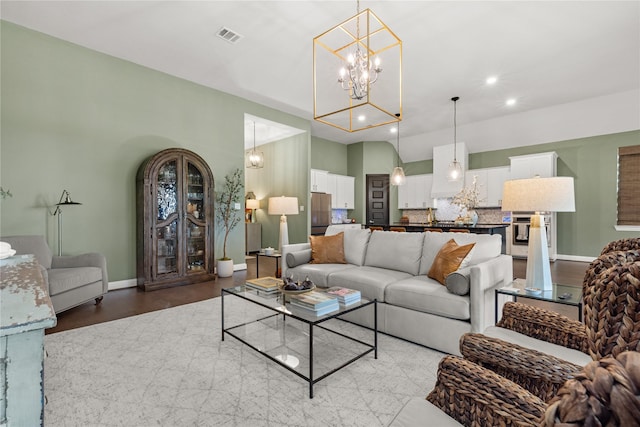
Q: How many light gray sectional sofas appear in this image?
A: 1